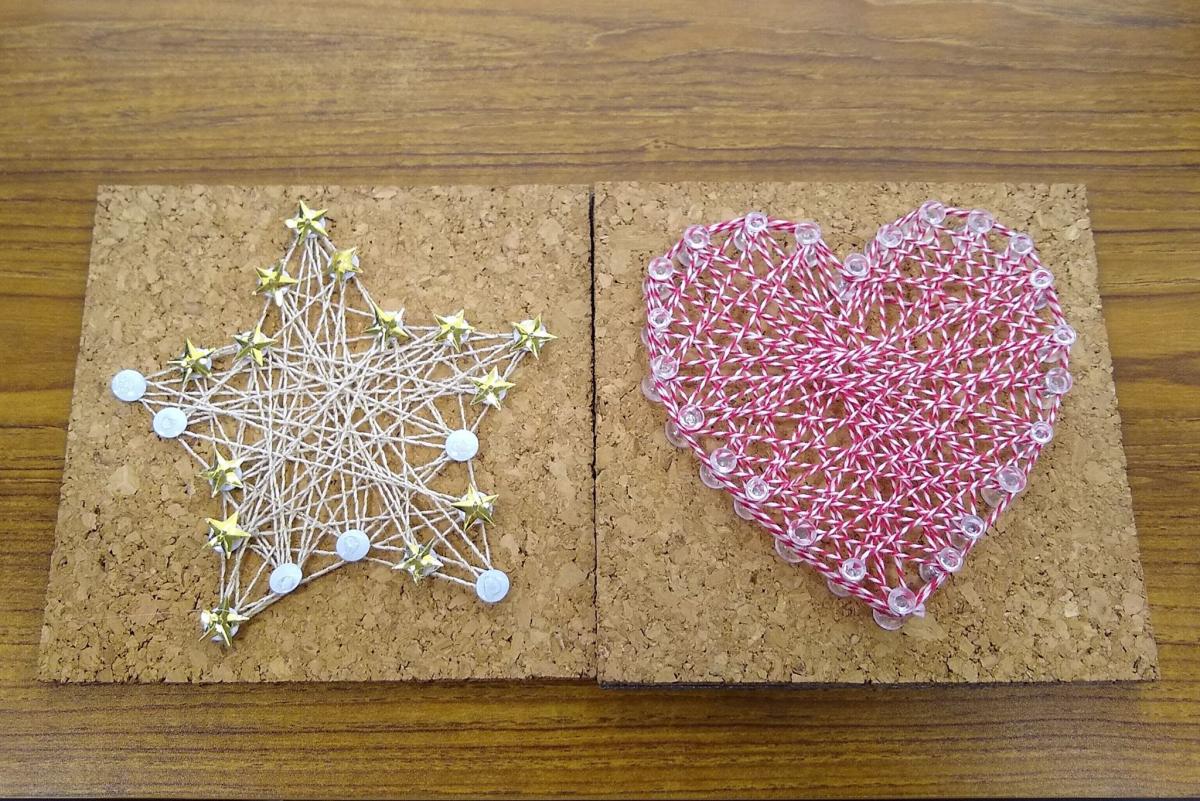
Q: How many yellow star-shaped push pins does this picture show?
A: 14